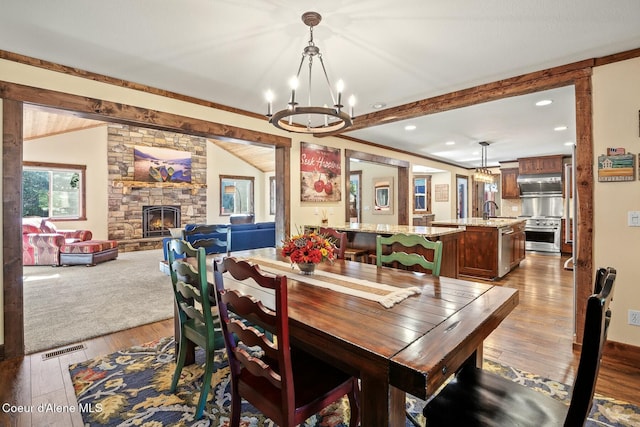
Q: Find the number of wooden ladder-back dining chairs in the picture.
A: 6